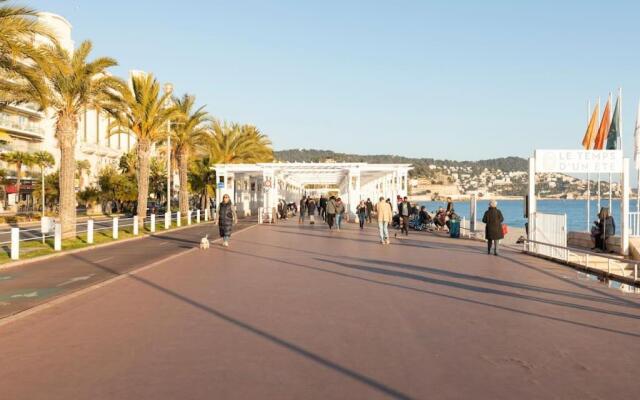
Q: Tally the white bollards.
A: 11